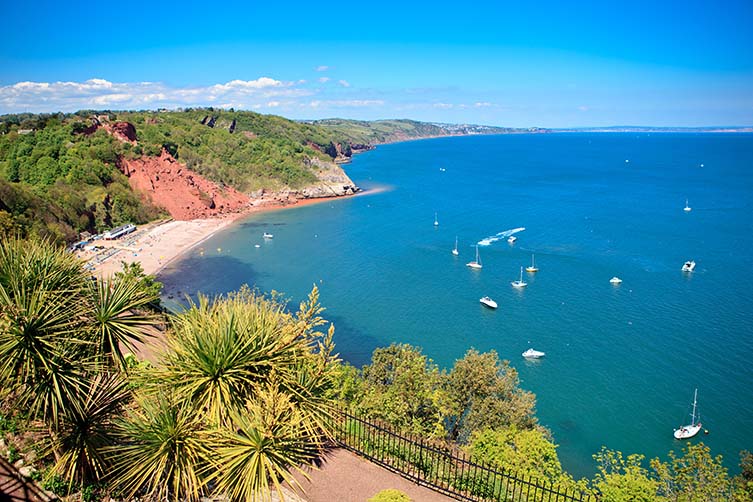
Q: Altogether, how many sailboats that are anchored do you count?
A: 7